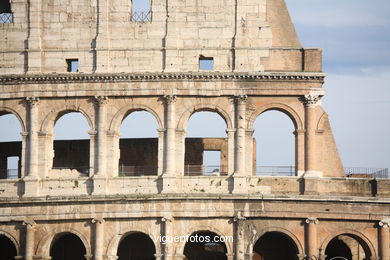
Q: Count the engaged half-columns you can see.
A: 11